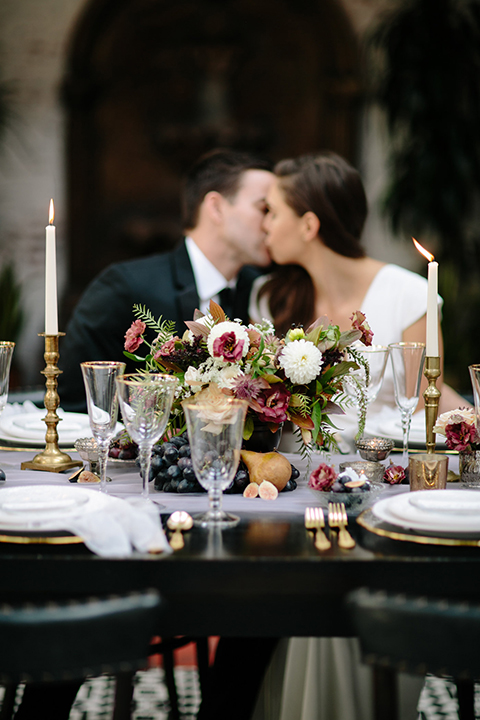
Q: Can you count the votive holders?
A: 4